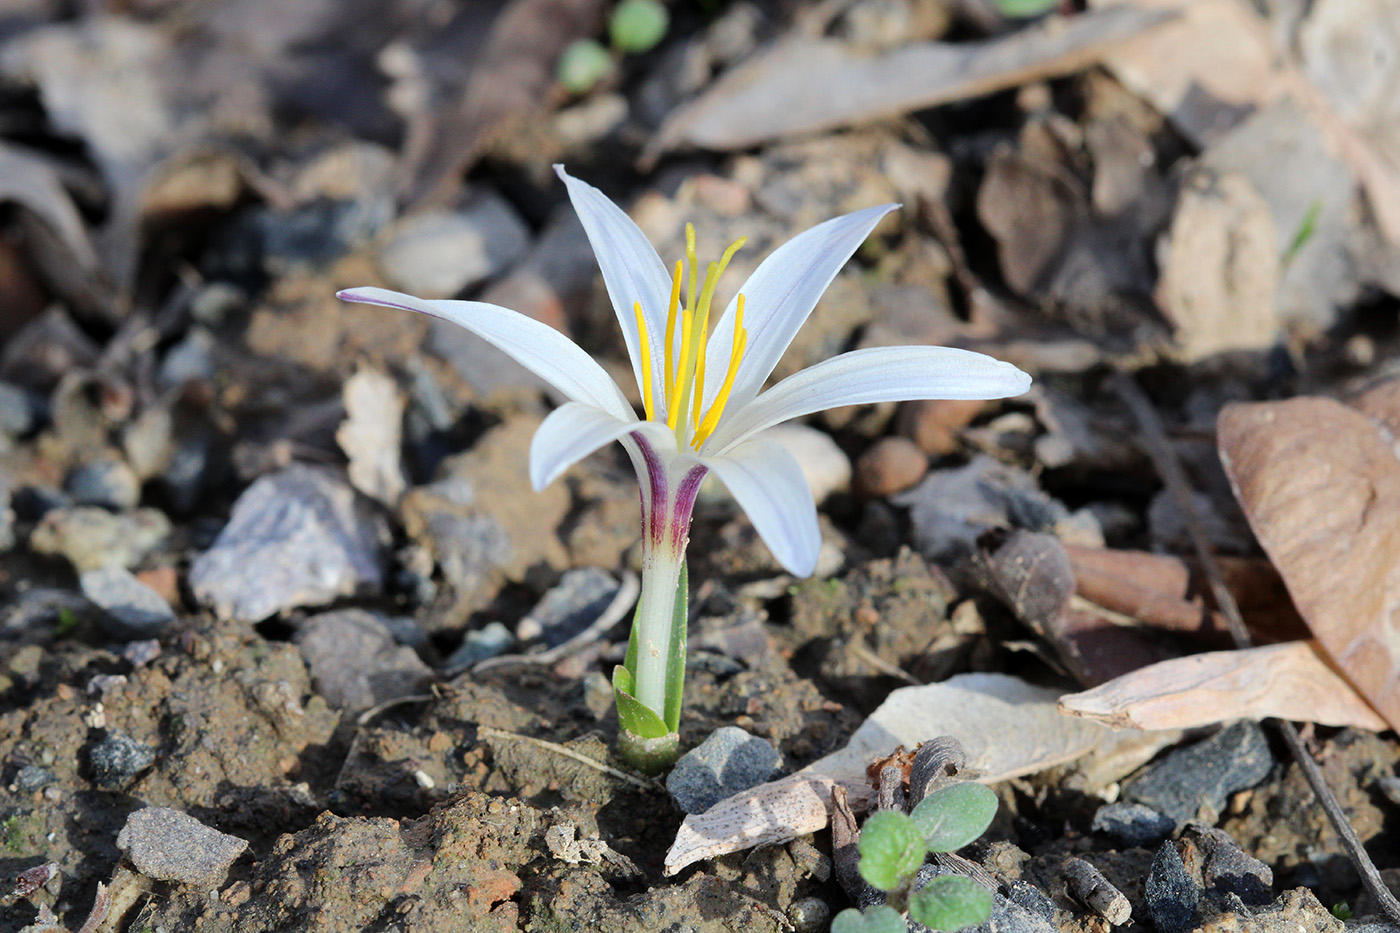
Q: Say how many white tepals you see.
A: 6